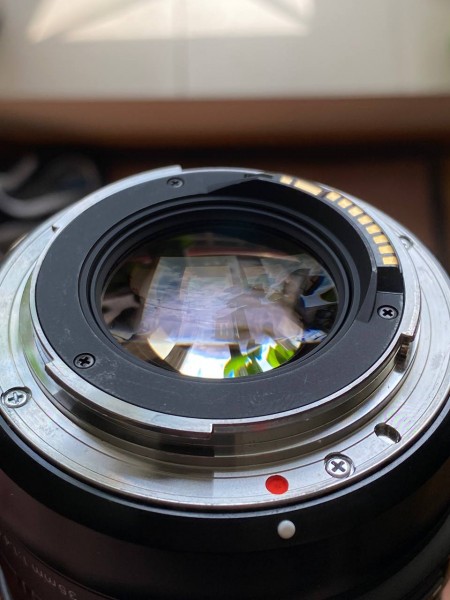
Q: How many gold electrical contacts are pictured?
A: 10